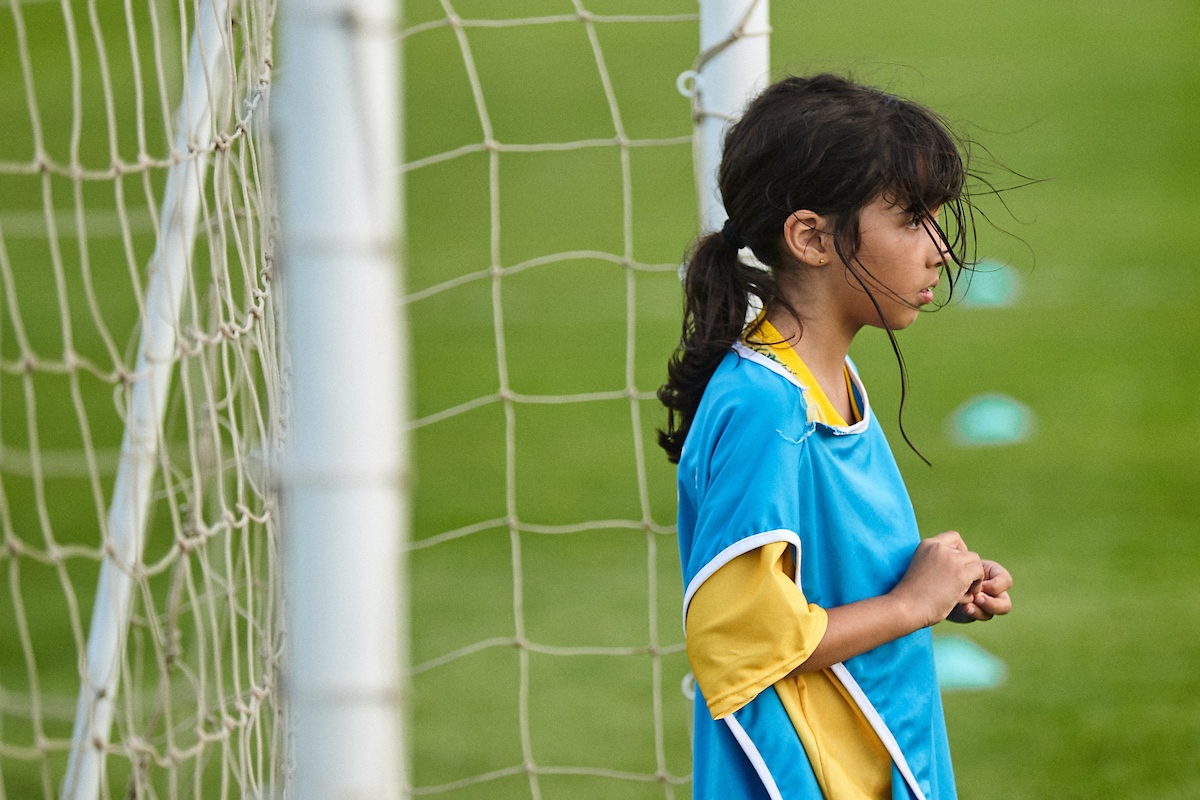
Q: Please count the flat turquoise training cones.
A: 3